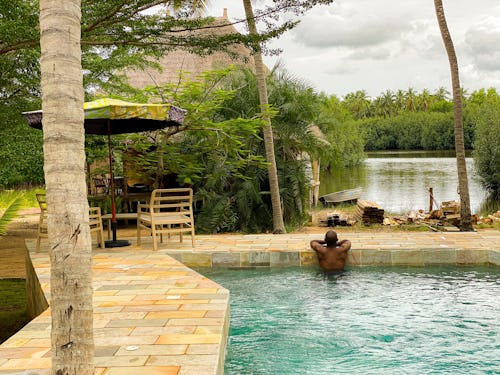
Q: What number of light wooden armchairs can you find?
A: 2